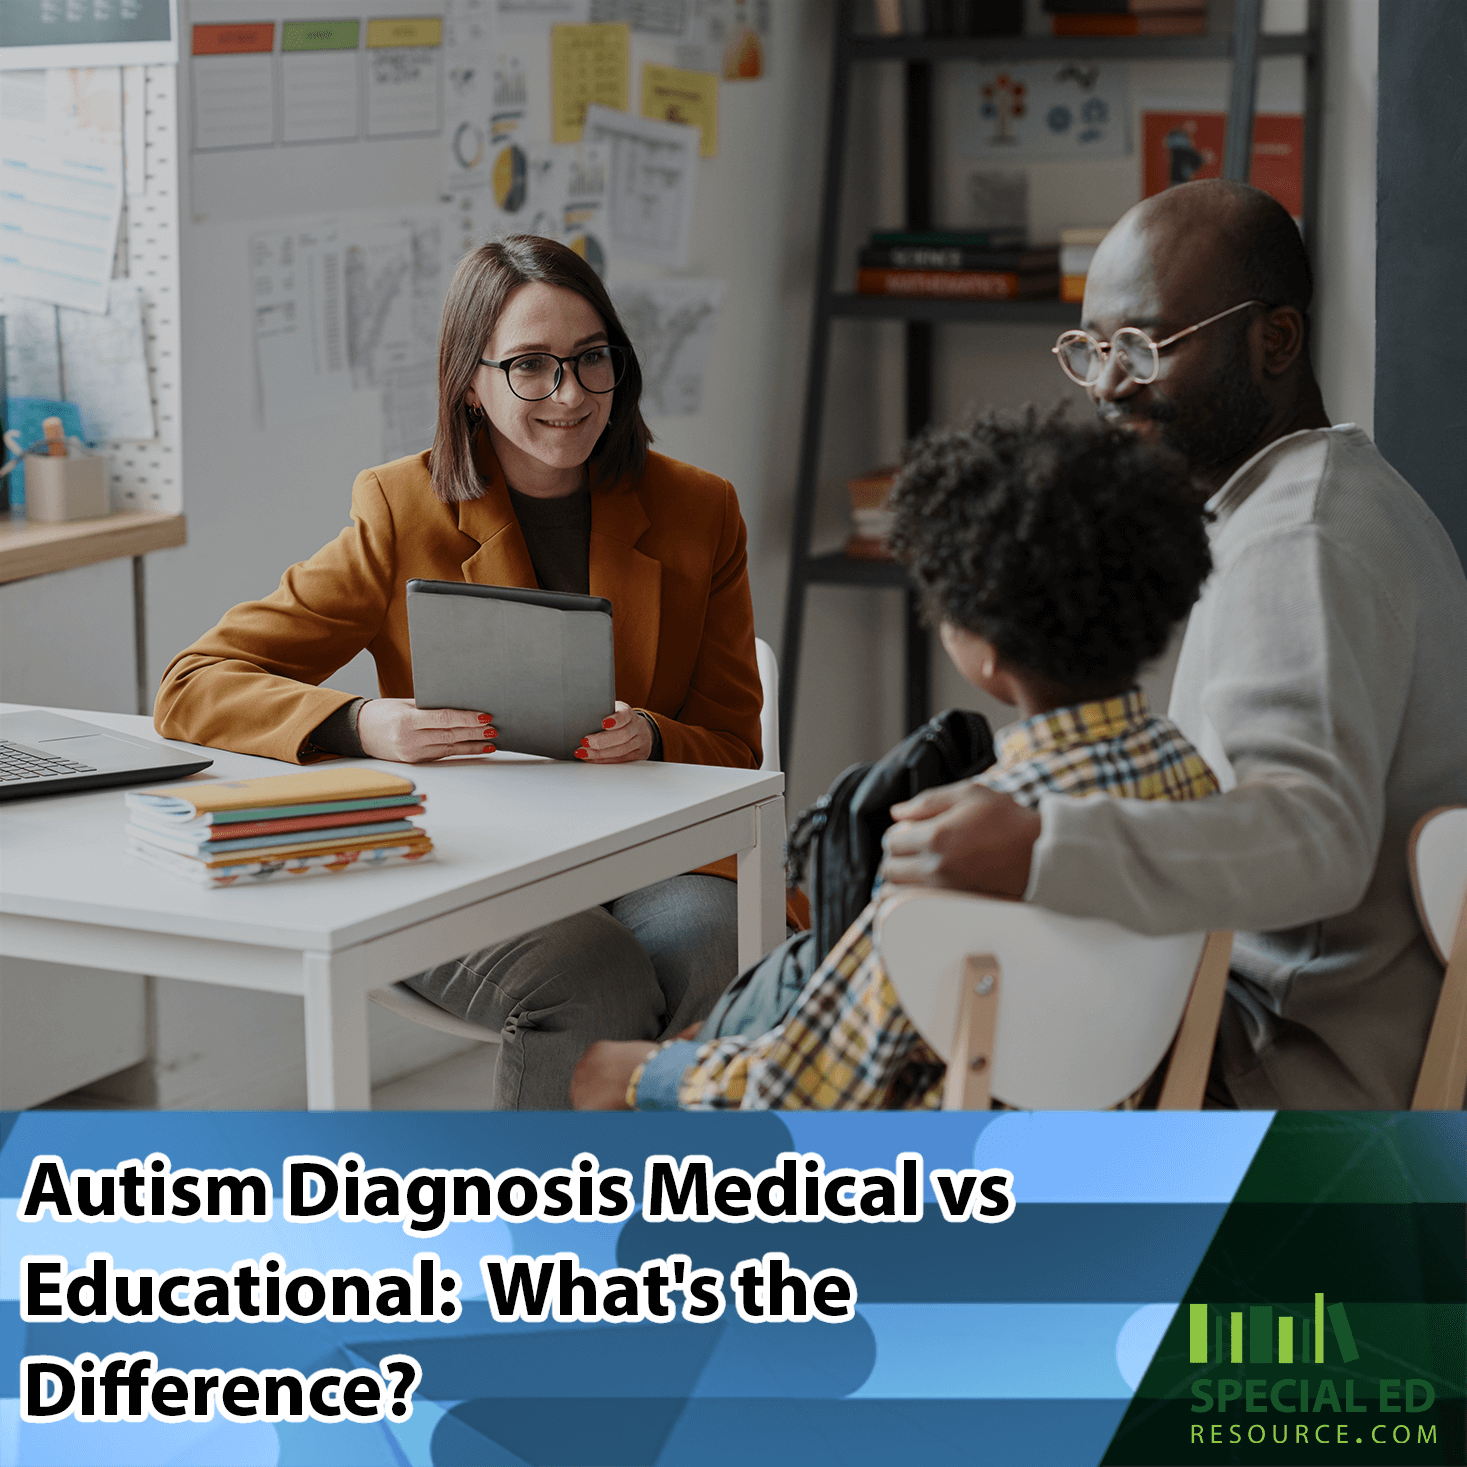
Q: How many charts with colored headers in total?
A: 3